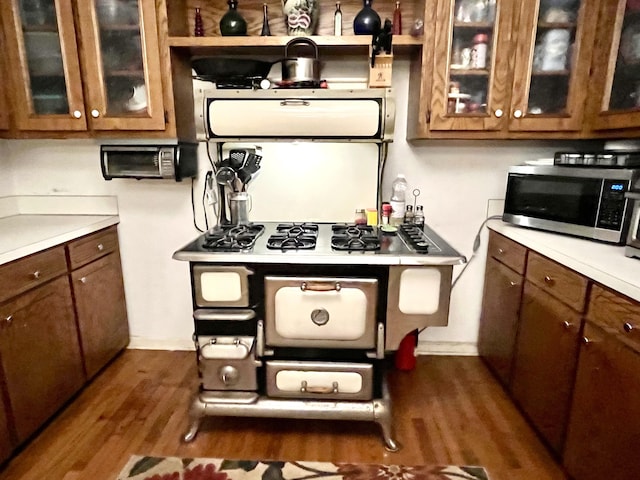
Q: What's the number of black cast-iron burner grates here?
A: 3